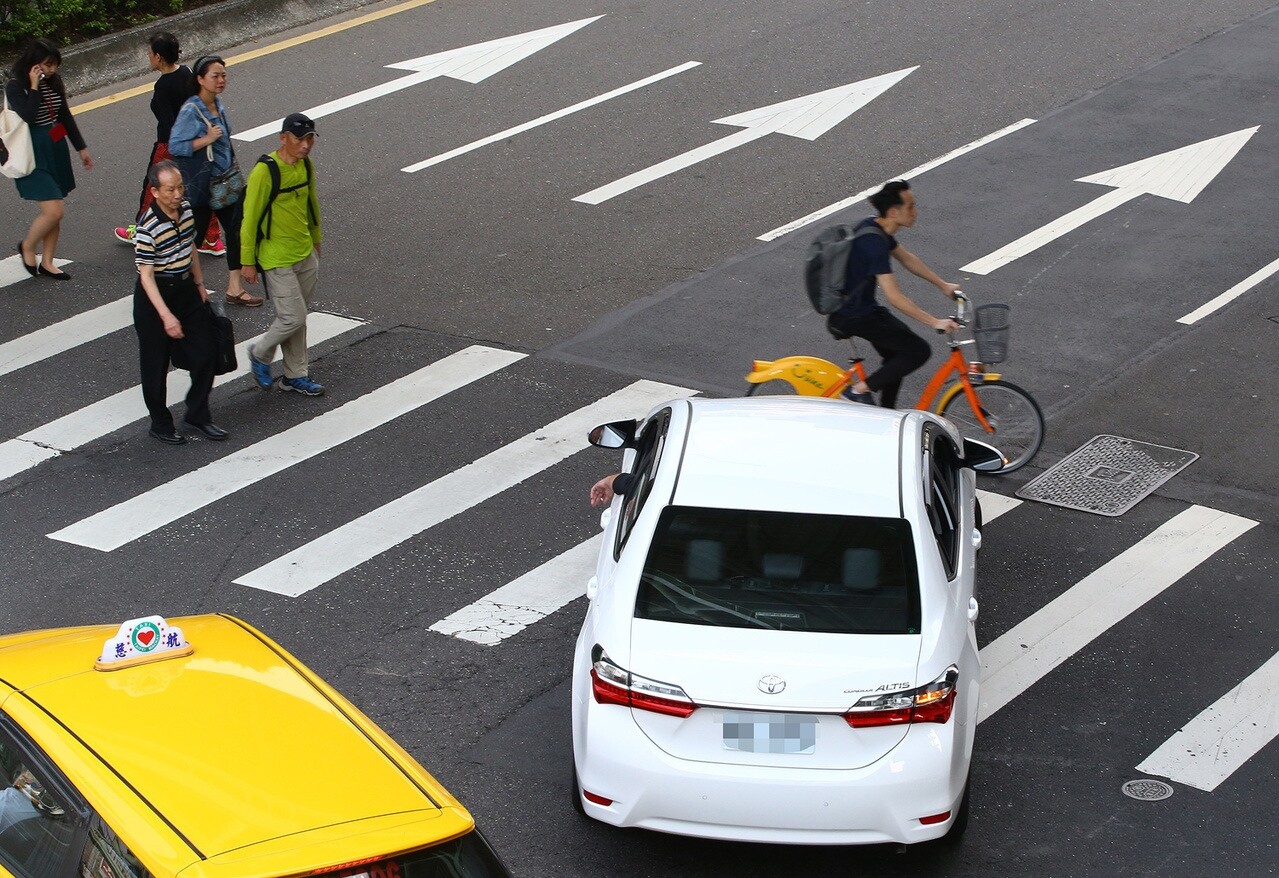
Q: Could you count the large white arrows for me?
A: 3